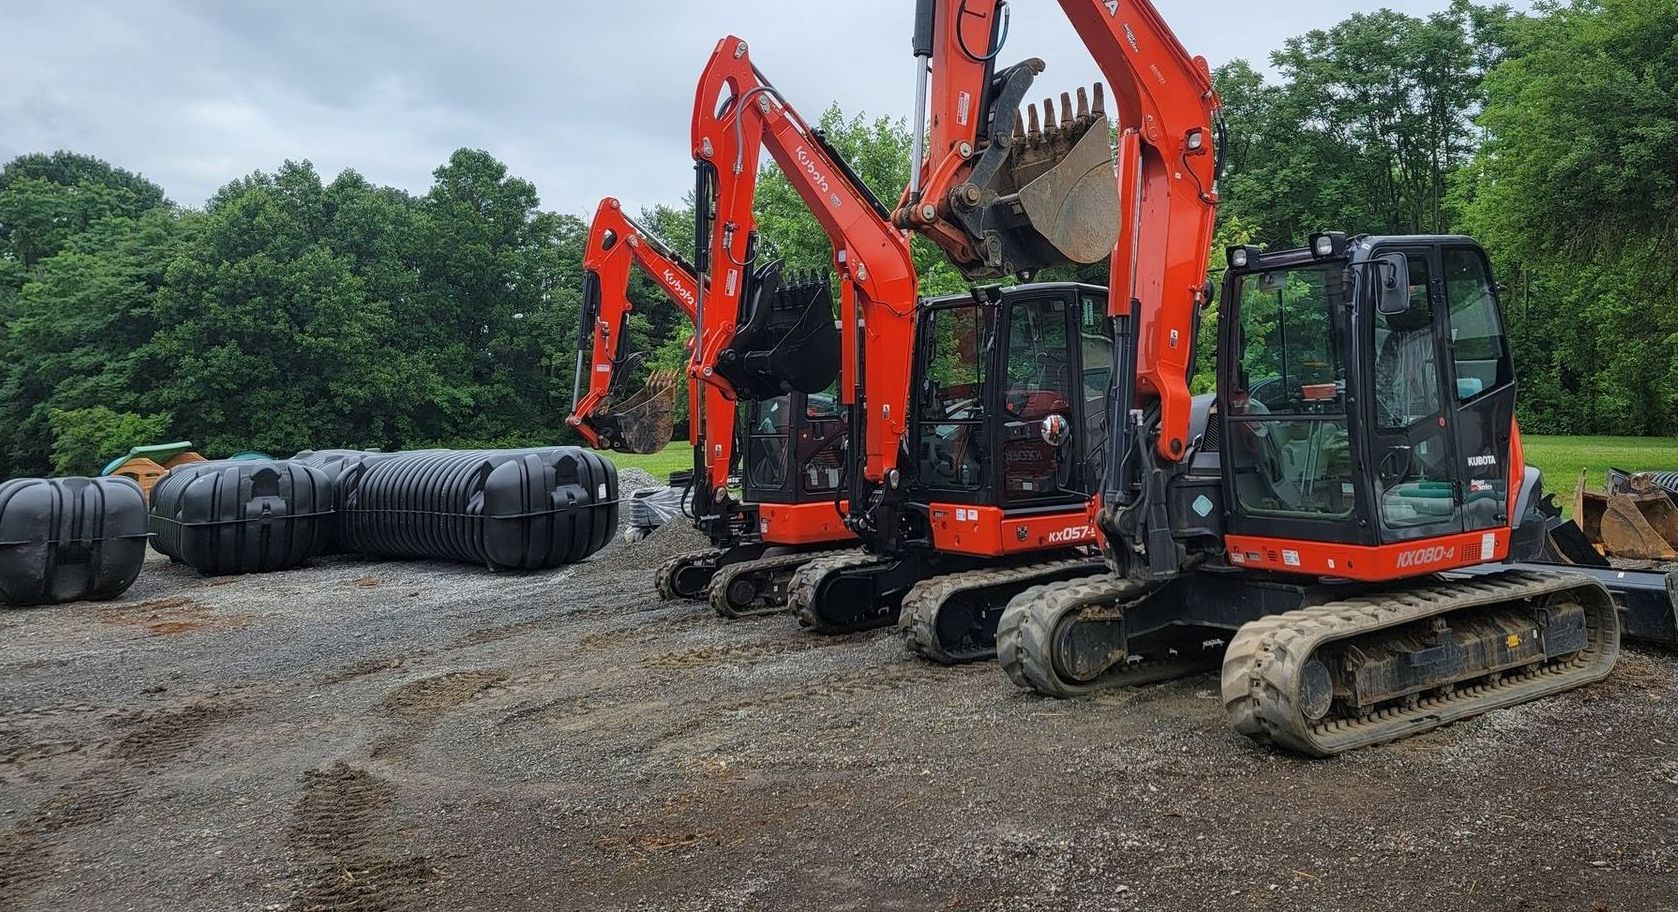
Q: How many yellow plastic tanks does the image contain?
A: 0